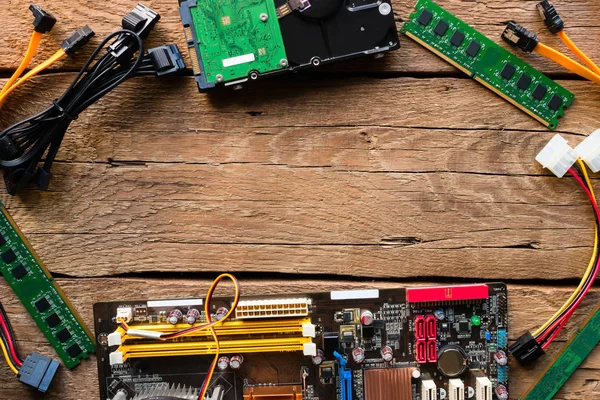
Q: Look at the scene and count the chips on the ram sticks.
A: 15